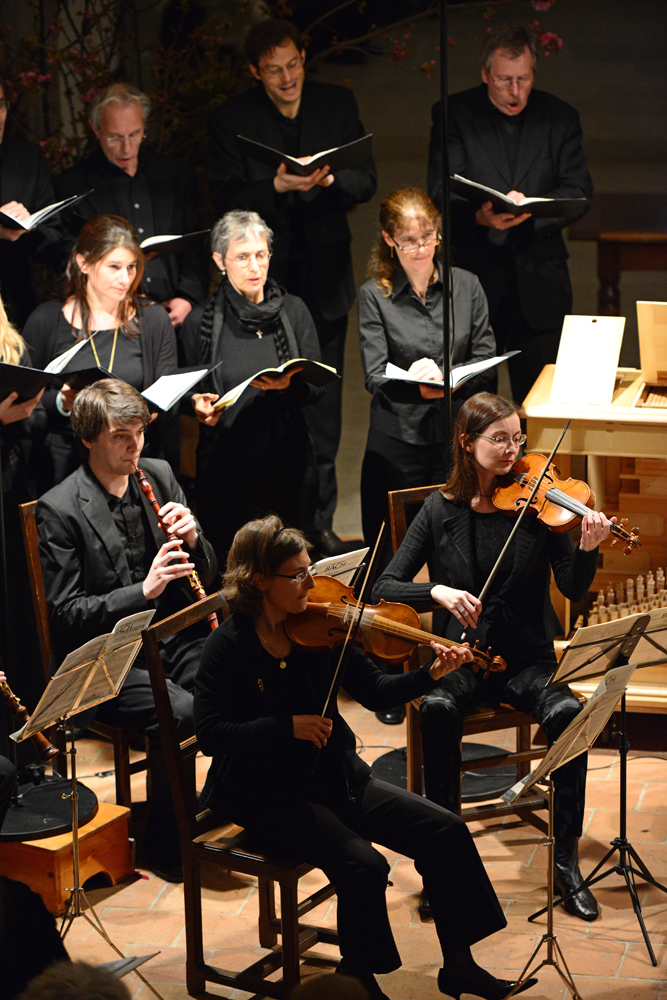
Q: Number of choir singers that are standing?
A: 8